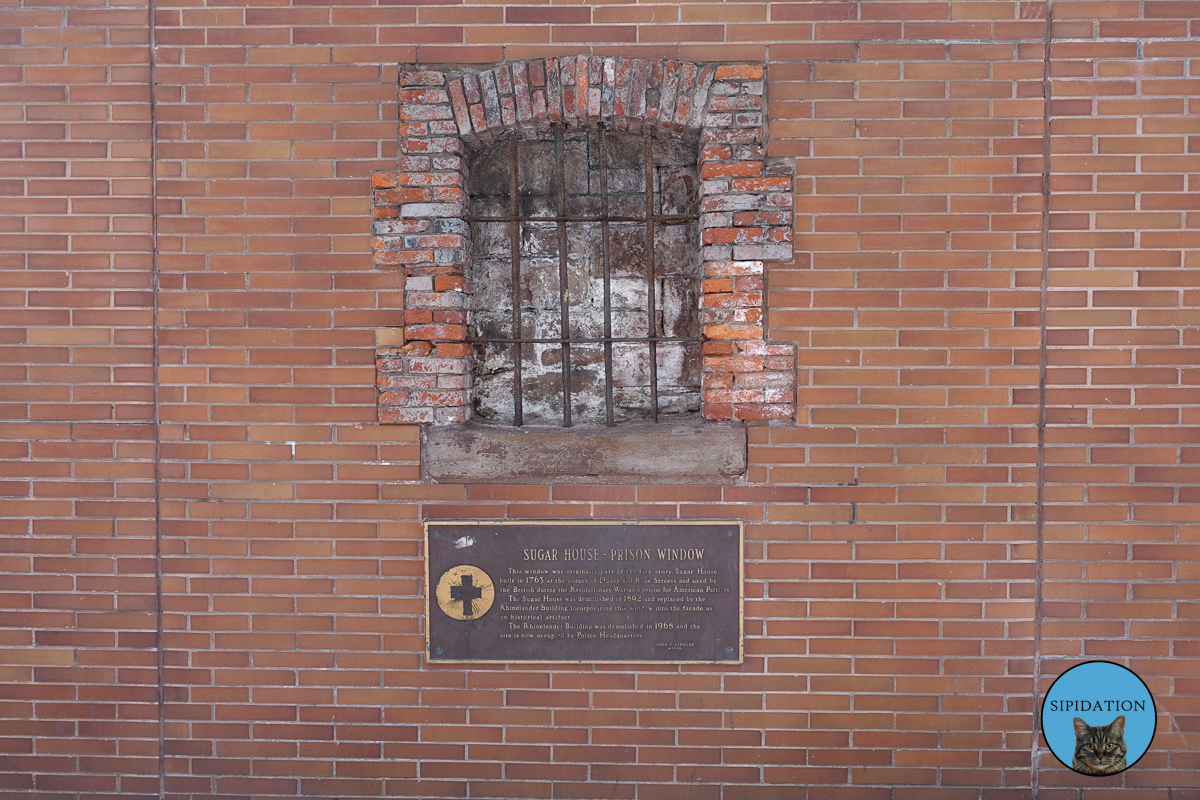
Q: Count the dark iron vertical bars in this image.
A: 4